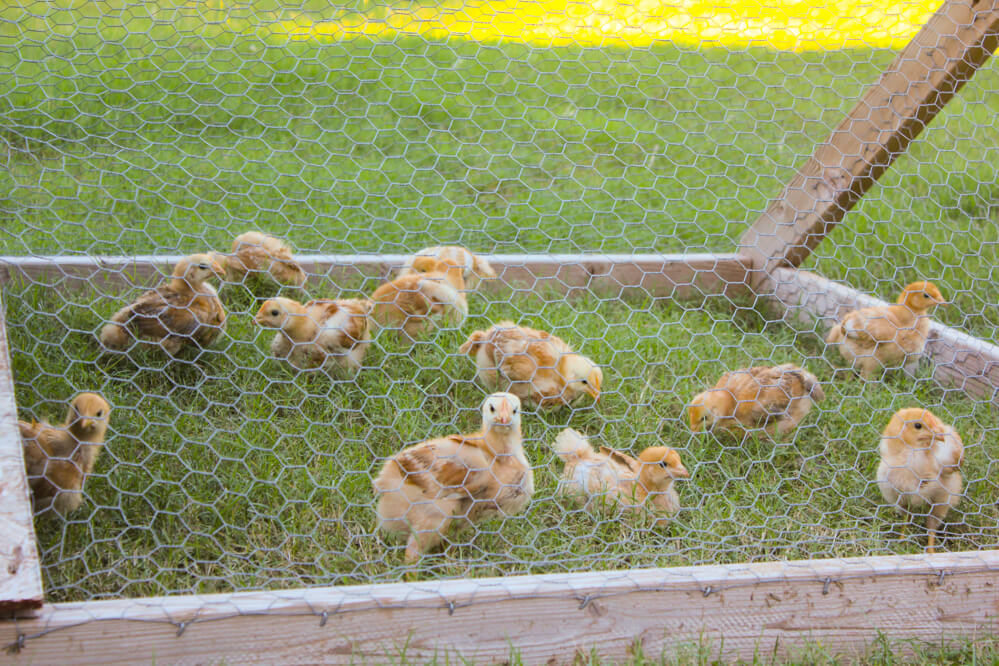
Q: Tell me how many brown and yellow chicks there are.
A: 12